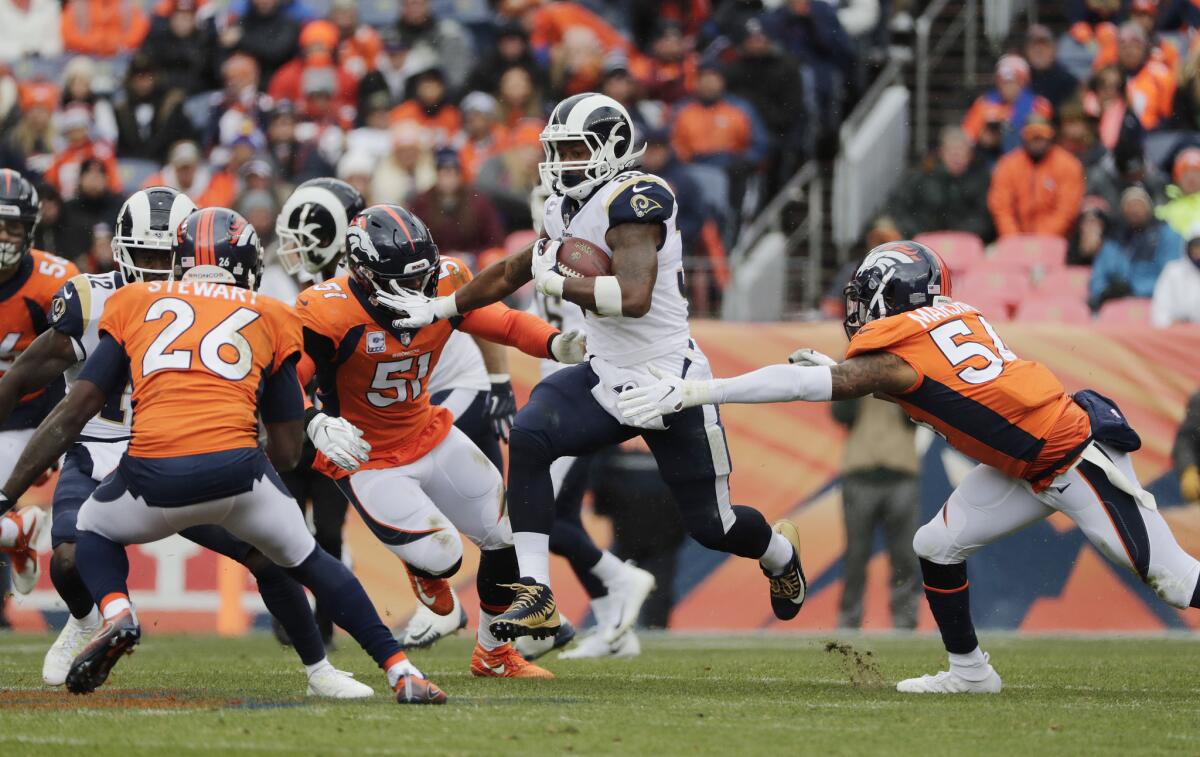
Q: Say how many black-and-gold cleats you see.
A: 2